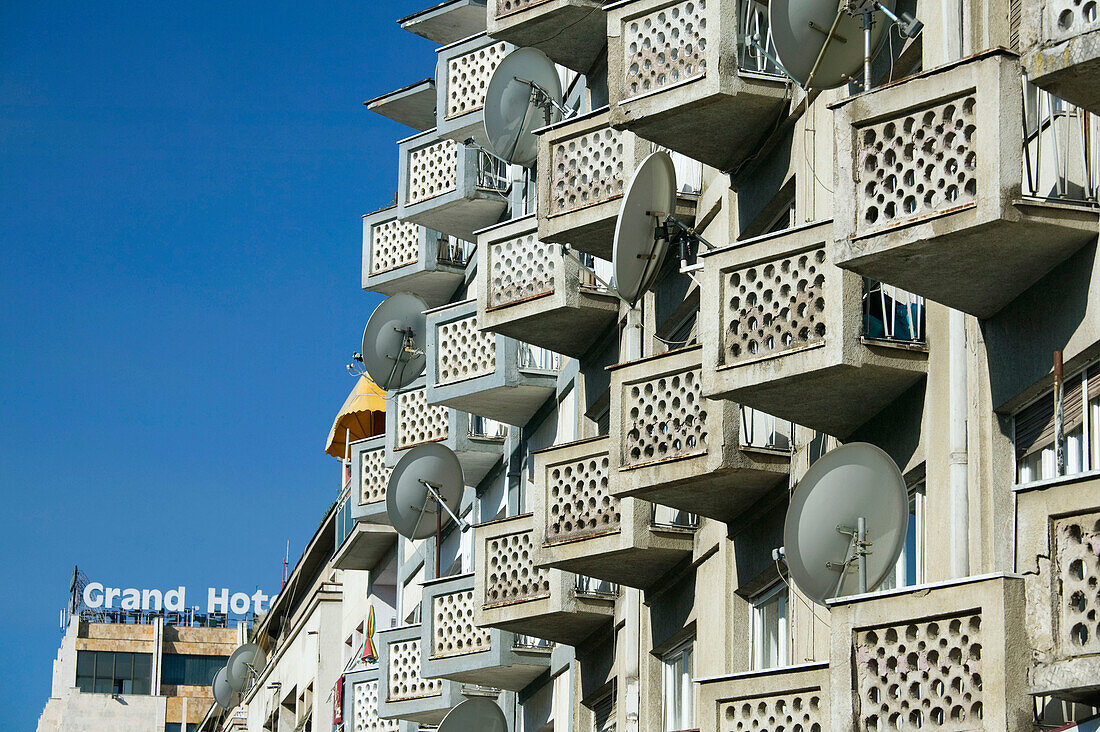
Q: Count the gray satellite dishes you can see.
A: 9